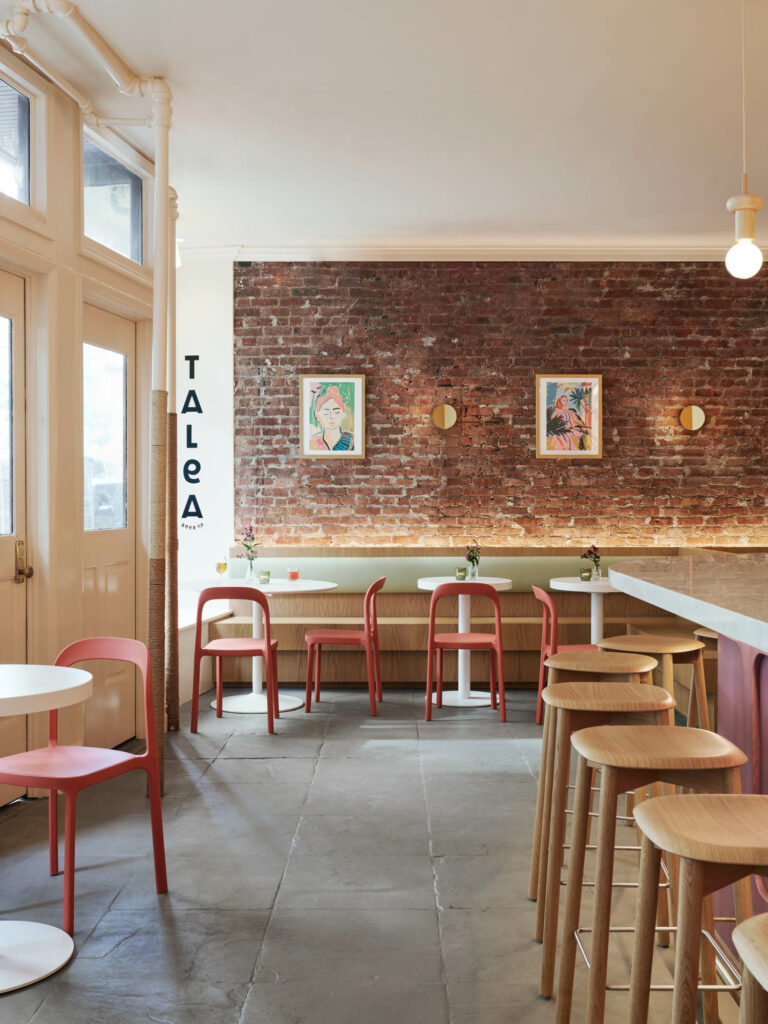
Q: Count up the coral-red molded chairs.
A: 5